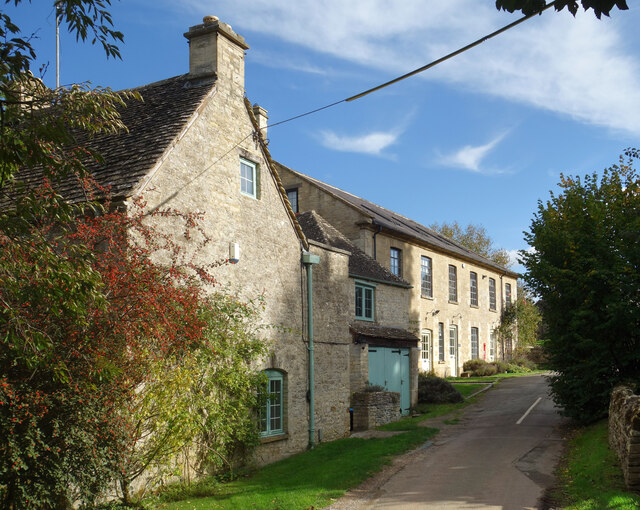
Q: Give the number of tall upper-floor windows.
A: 6